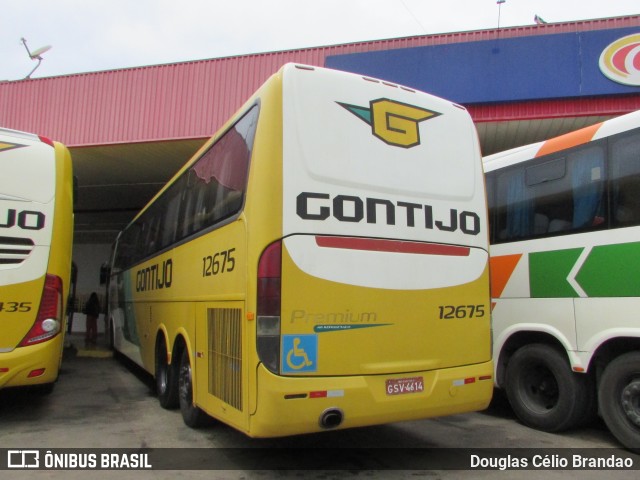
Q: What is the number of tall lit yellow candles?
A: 0